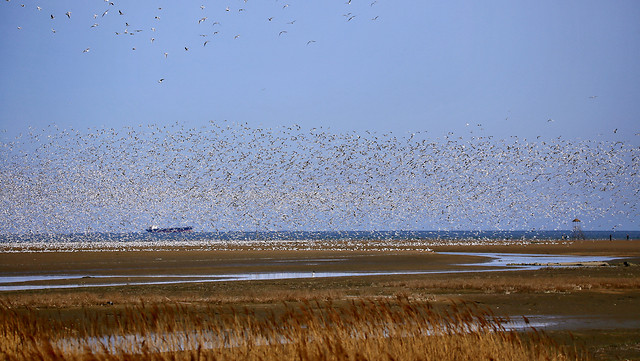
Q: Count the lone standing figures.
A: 2